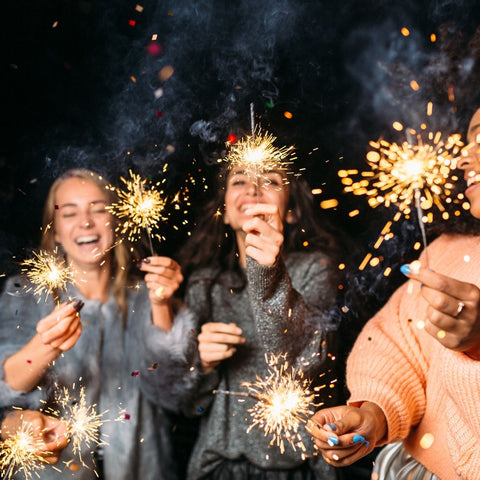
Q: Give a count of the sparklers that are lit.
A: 7